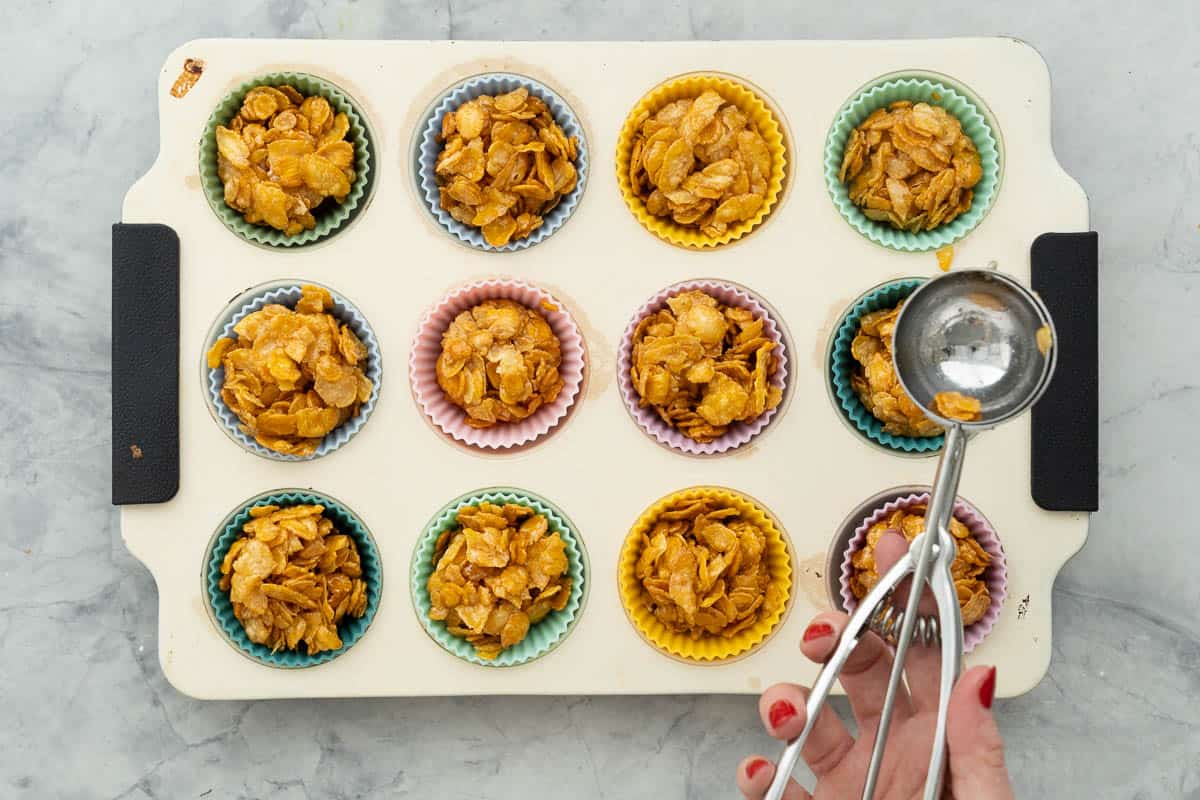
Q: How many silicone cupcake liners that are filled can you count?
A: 12